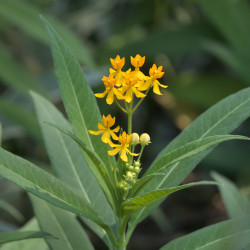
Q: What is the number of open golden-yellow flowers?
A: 7